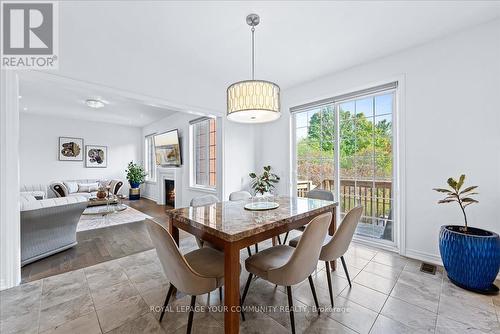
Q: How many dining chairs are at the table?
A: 6